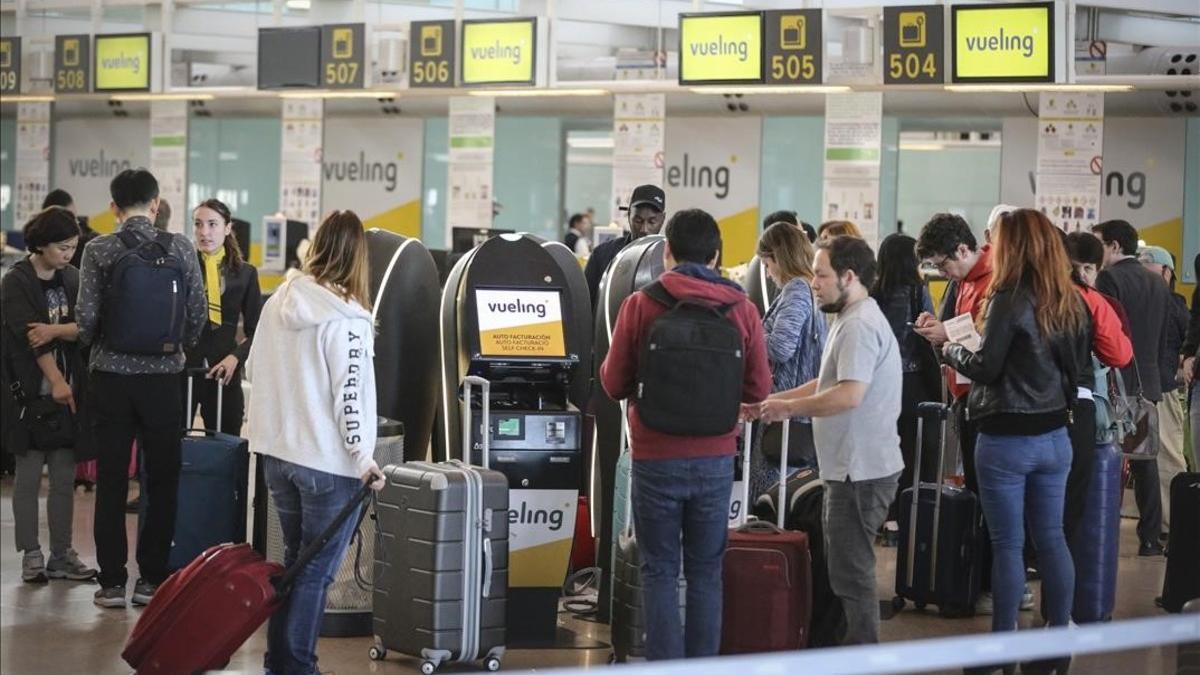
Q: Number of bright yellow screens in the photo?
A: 4